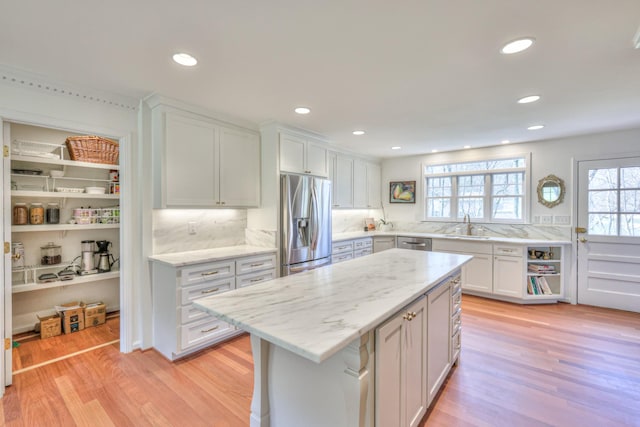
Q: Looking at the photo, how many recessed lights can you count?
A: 10